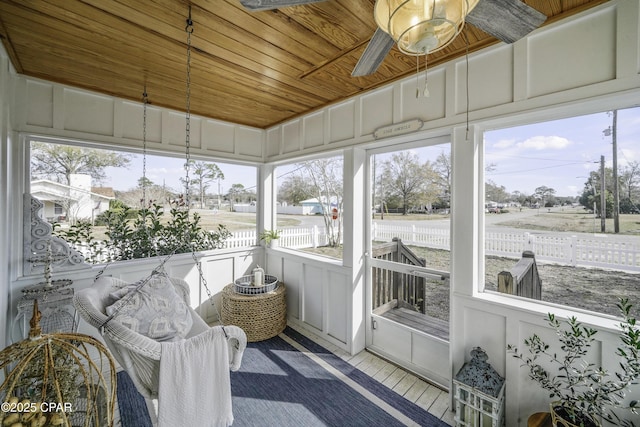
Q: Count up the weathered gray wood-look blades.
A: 3